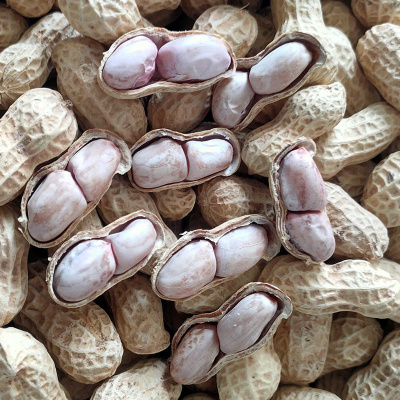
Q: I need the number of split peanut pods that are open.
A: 8